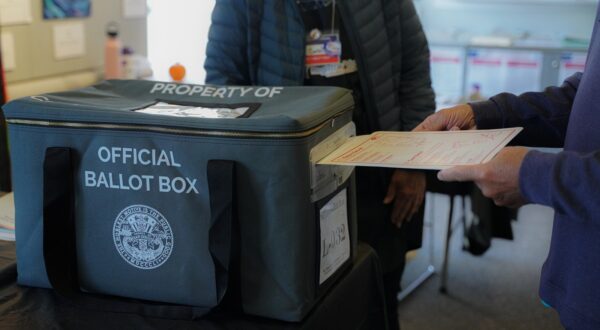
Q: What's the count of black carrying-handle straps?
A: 2